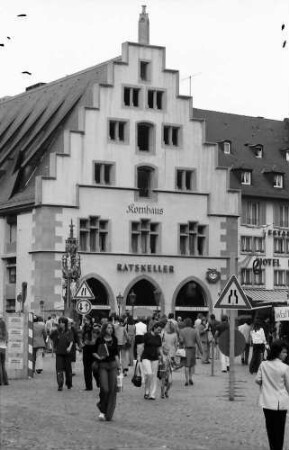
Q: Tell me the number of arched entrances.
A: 3